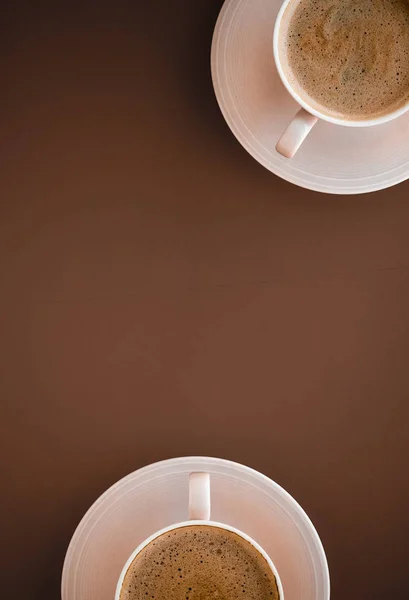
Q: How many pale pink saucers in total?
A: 2